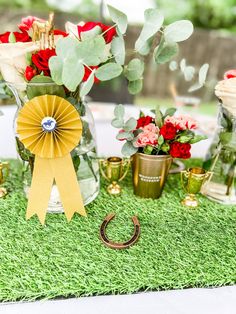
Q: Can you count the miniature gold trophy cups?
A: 3